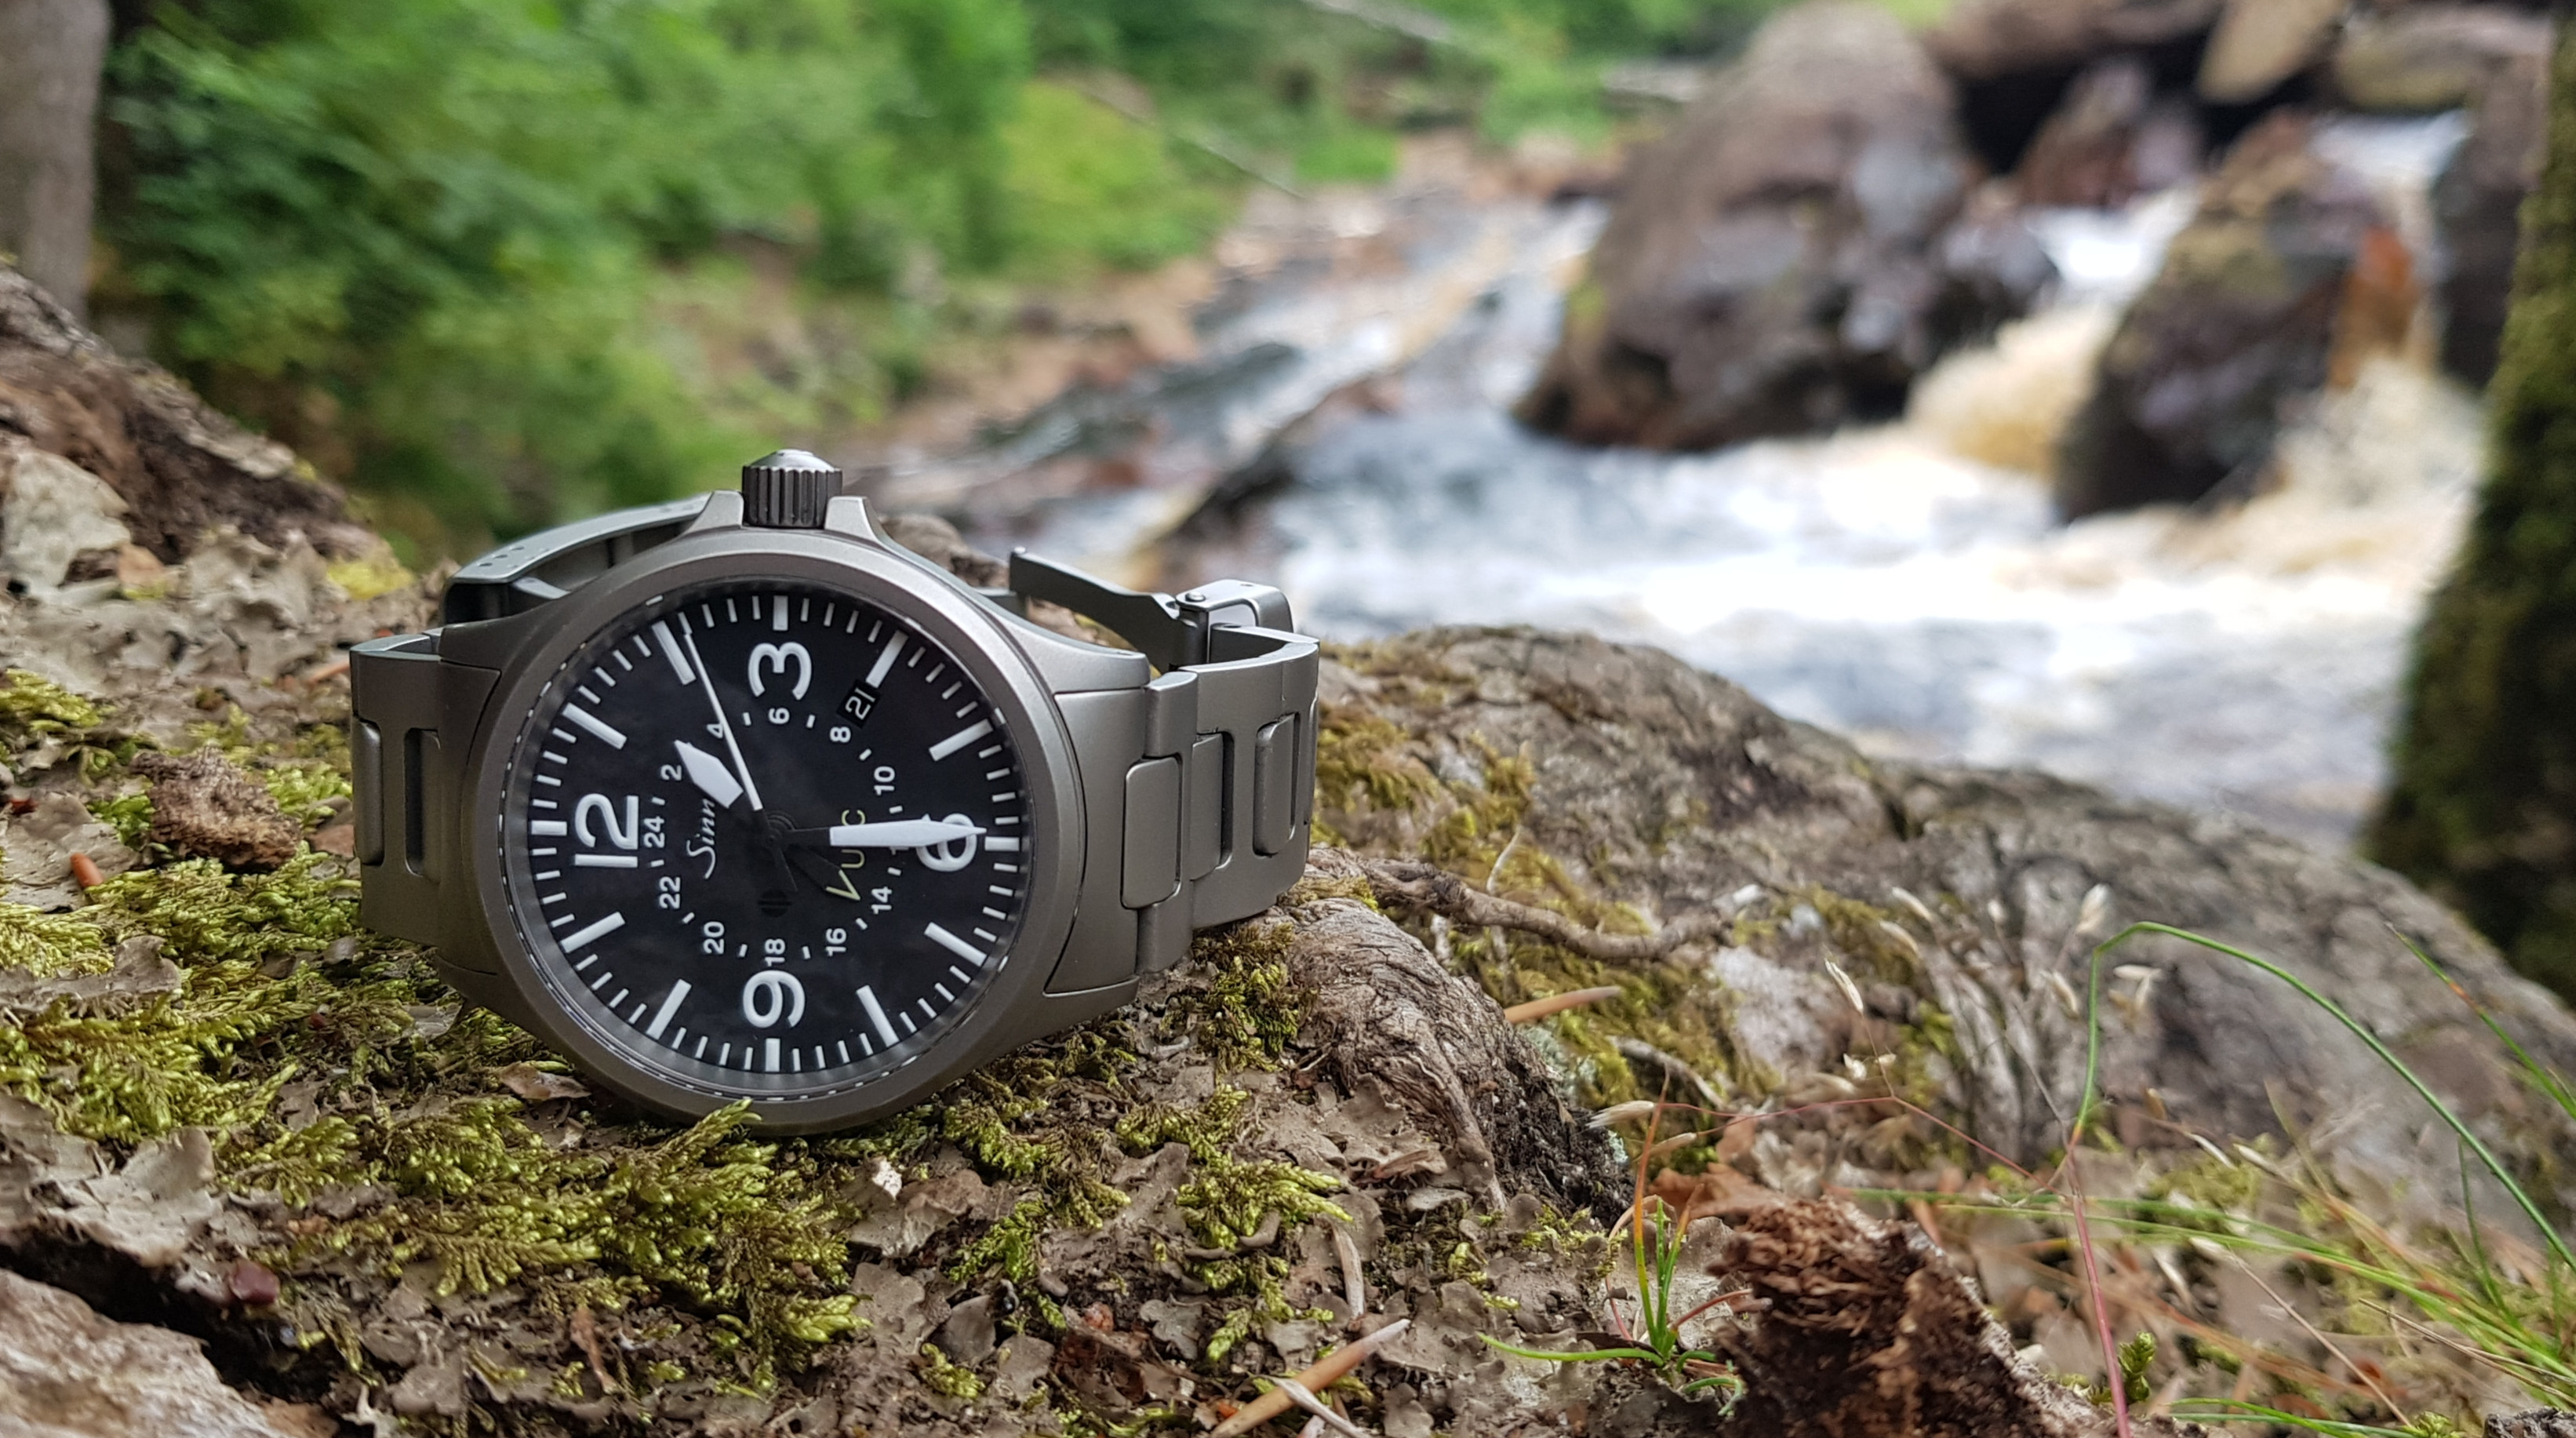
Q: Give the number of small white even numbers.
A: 11